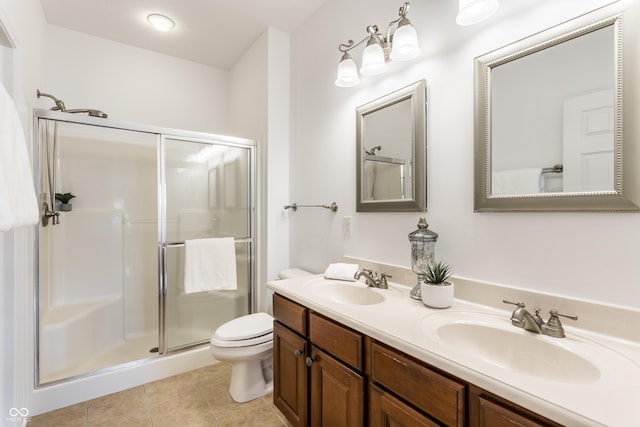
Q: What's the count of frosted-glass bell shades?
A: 4